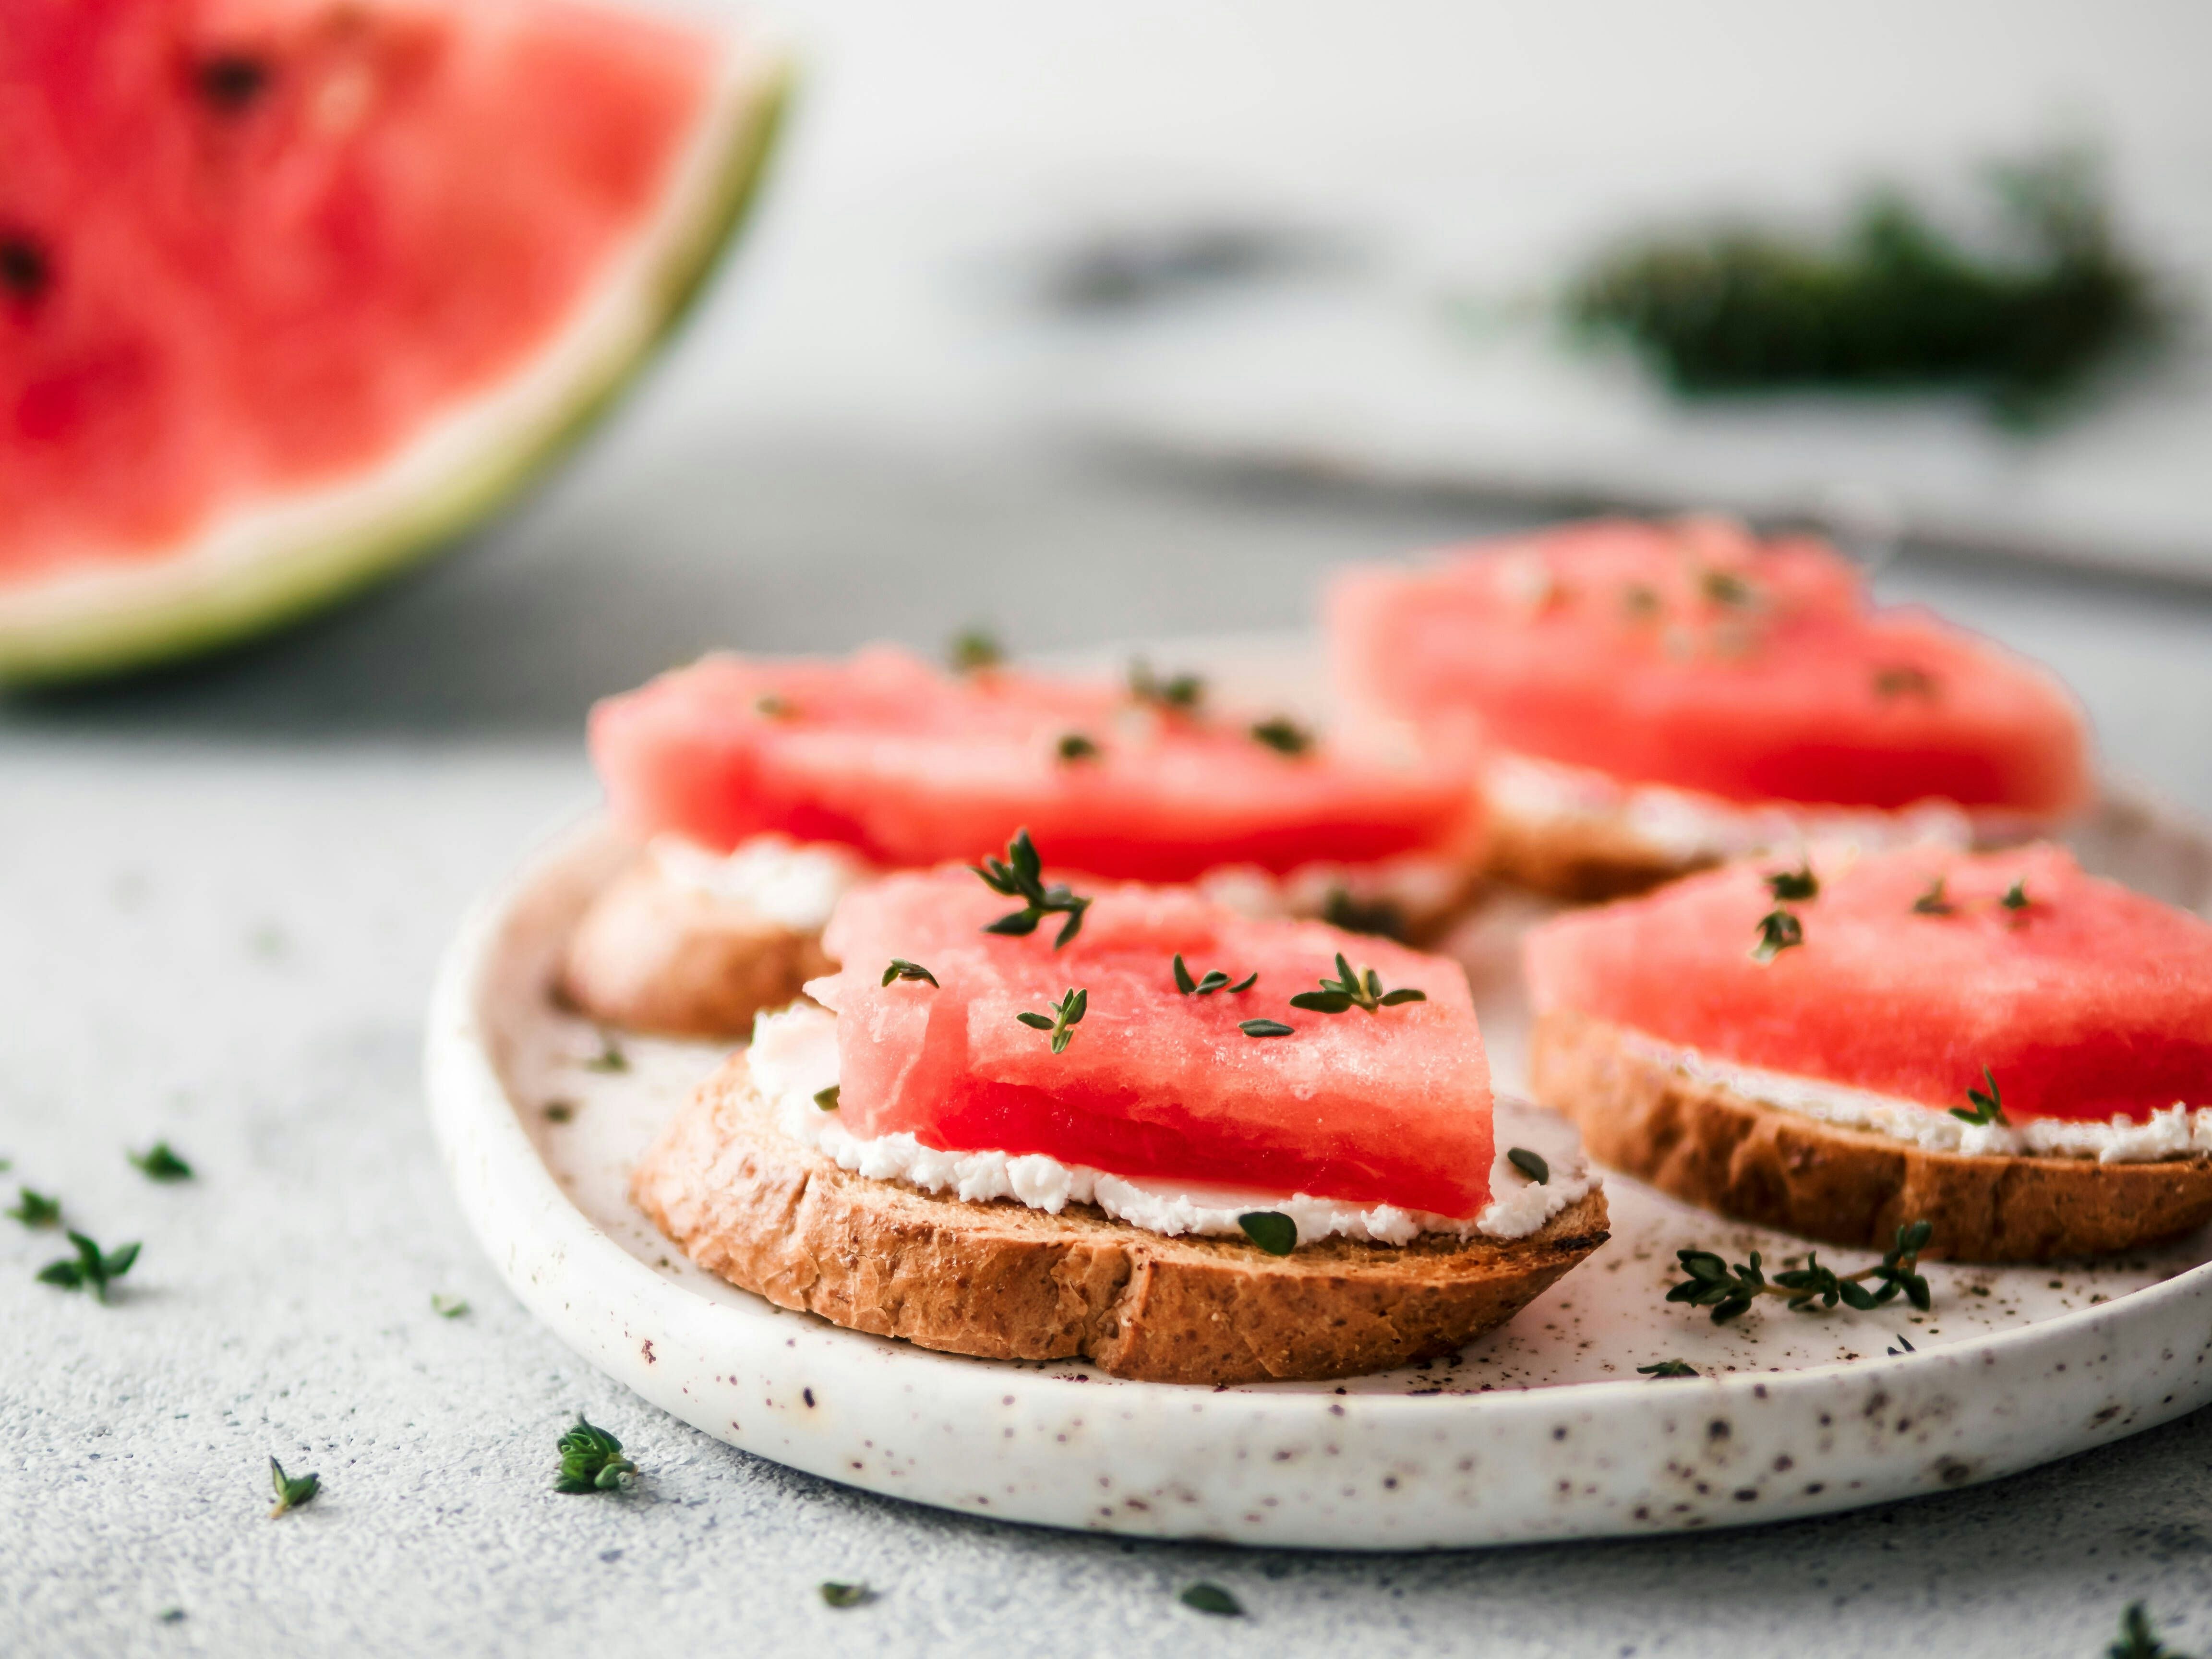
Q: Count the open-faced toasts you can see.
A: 4